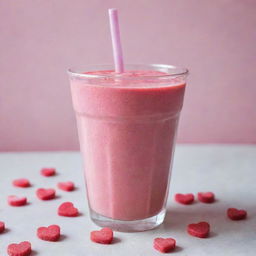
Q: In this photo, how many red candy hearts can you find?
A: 15